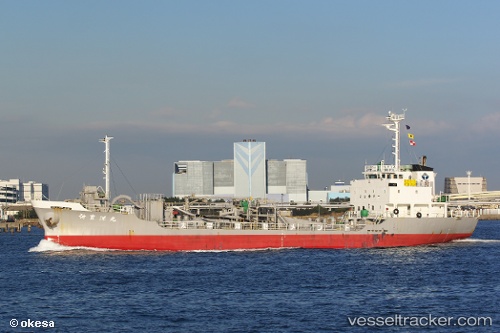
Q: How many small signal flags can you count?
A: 3